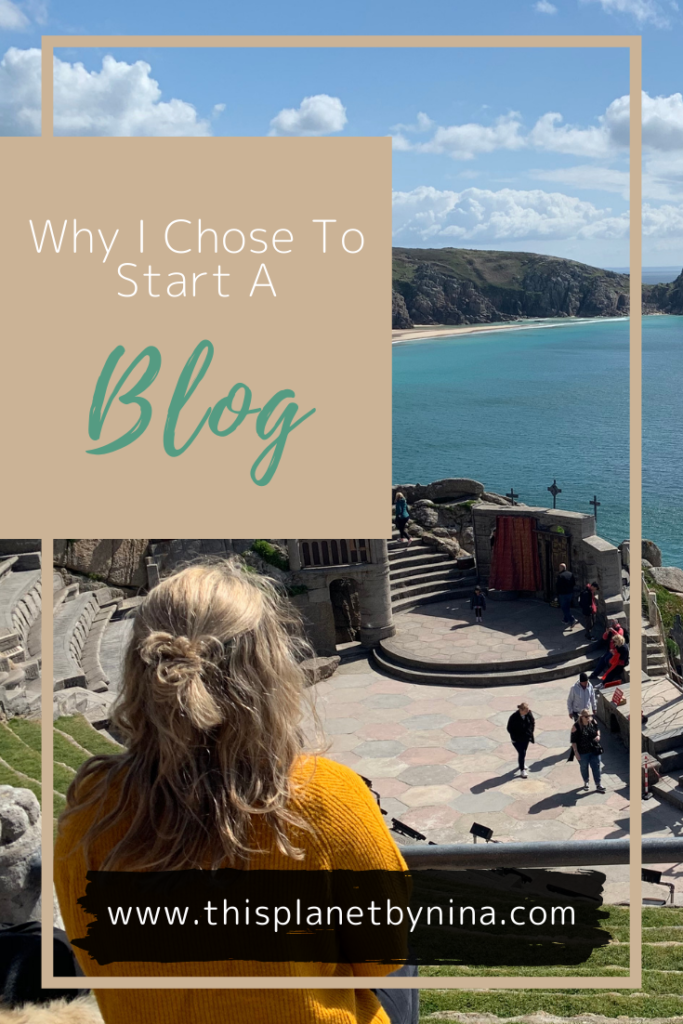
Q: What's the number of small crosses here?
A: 3